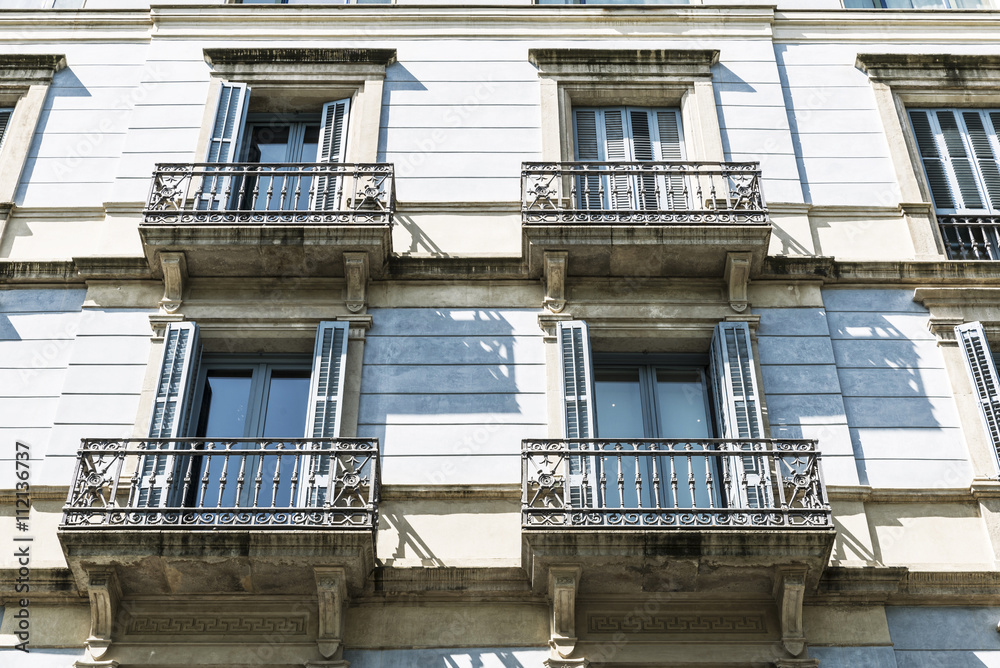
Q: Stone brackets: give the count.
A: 8